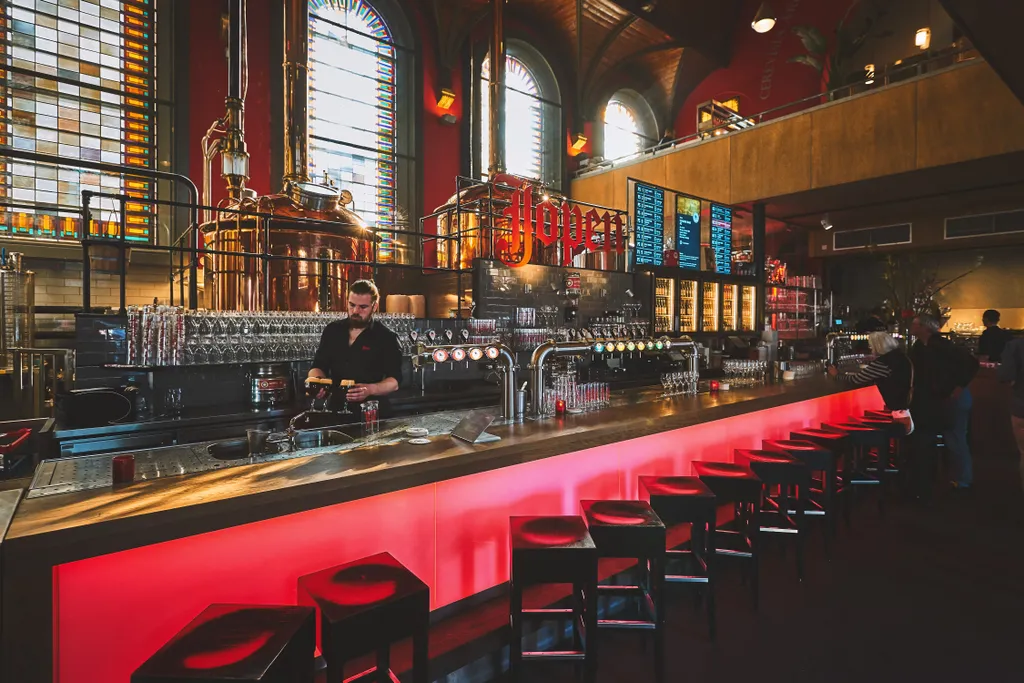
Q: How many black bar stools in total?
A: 12